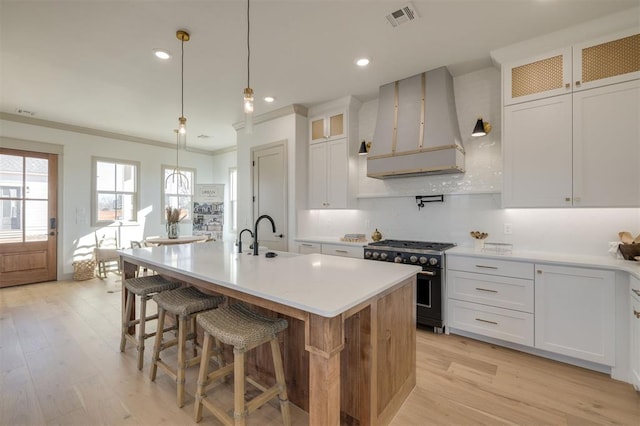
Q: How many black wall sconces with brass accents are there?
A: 2